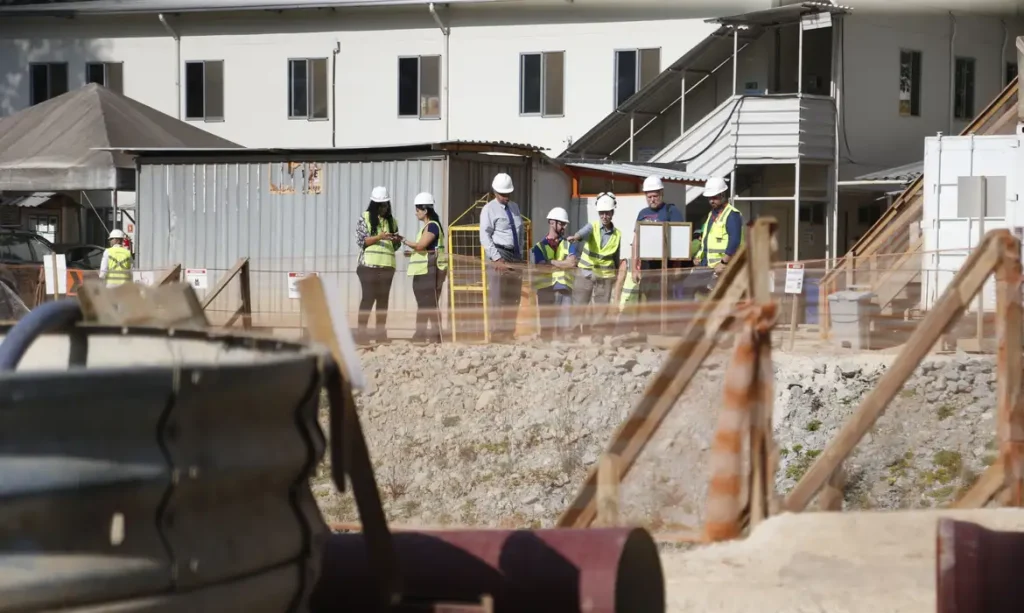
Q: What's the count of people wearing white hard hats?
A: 8